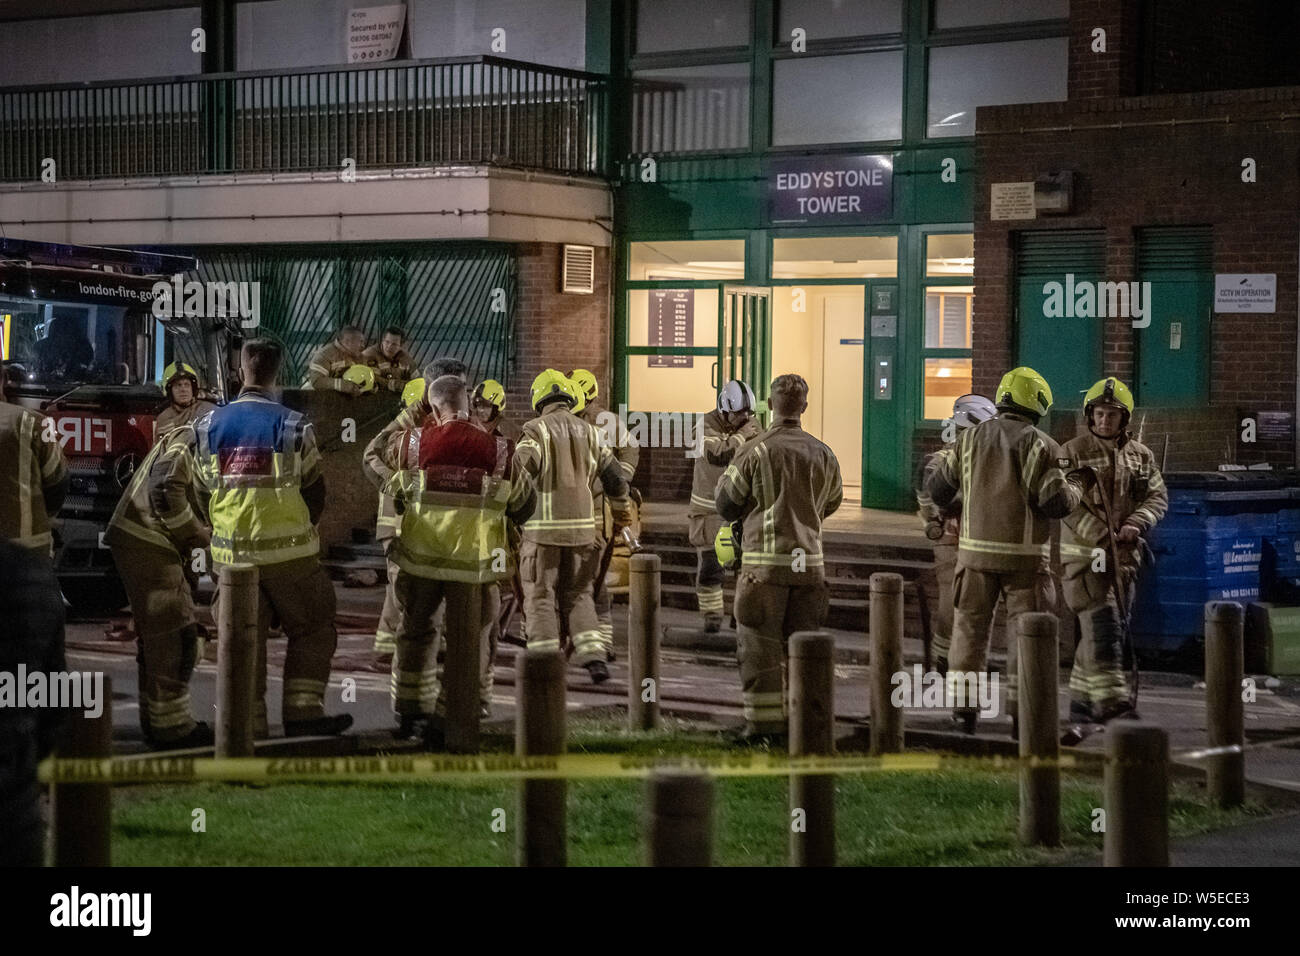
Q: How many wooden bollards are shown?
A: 11